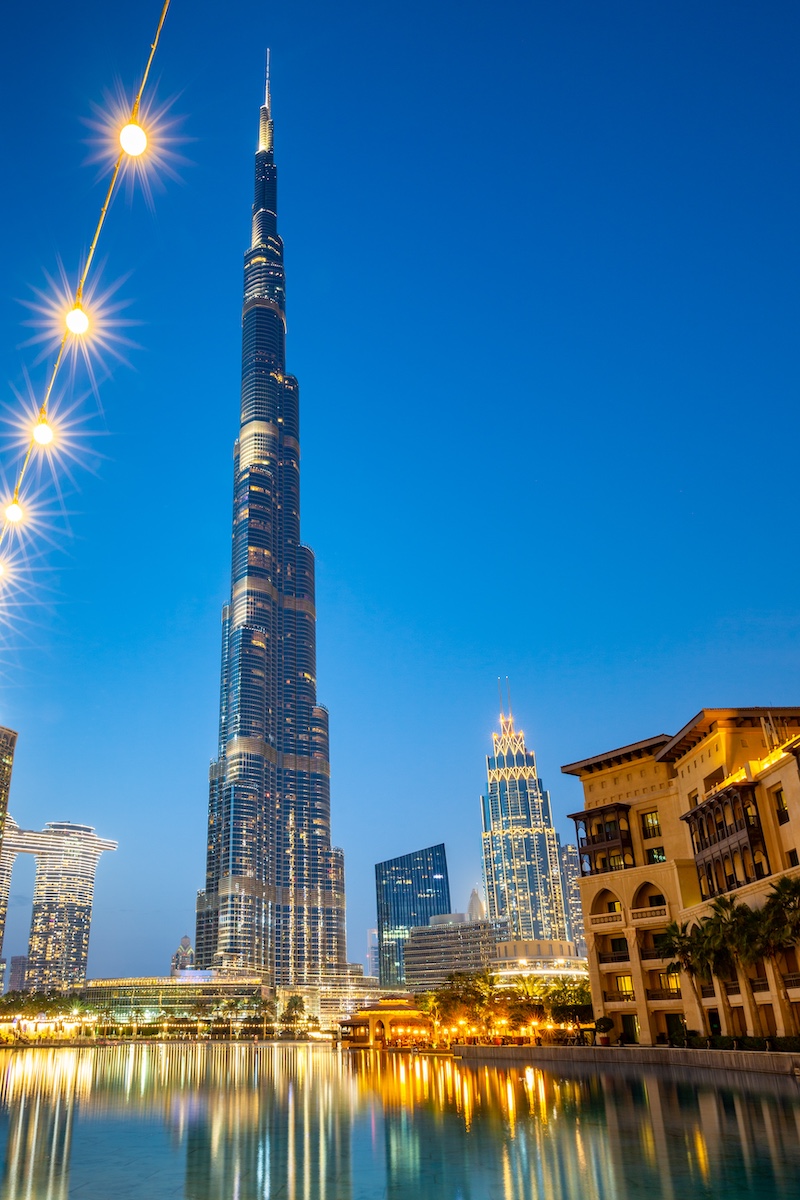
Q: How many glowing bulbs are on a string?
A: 5